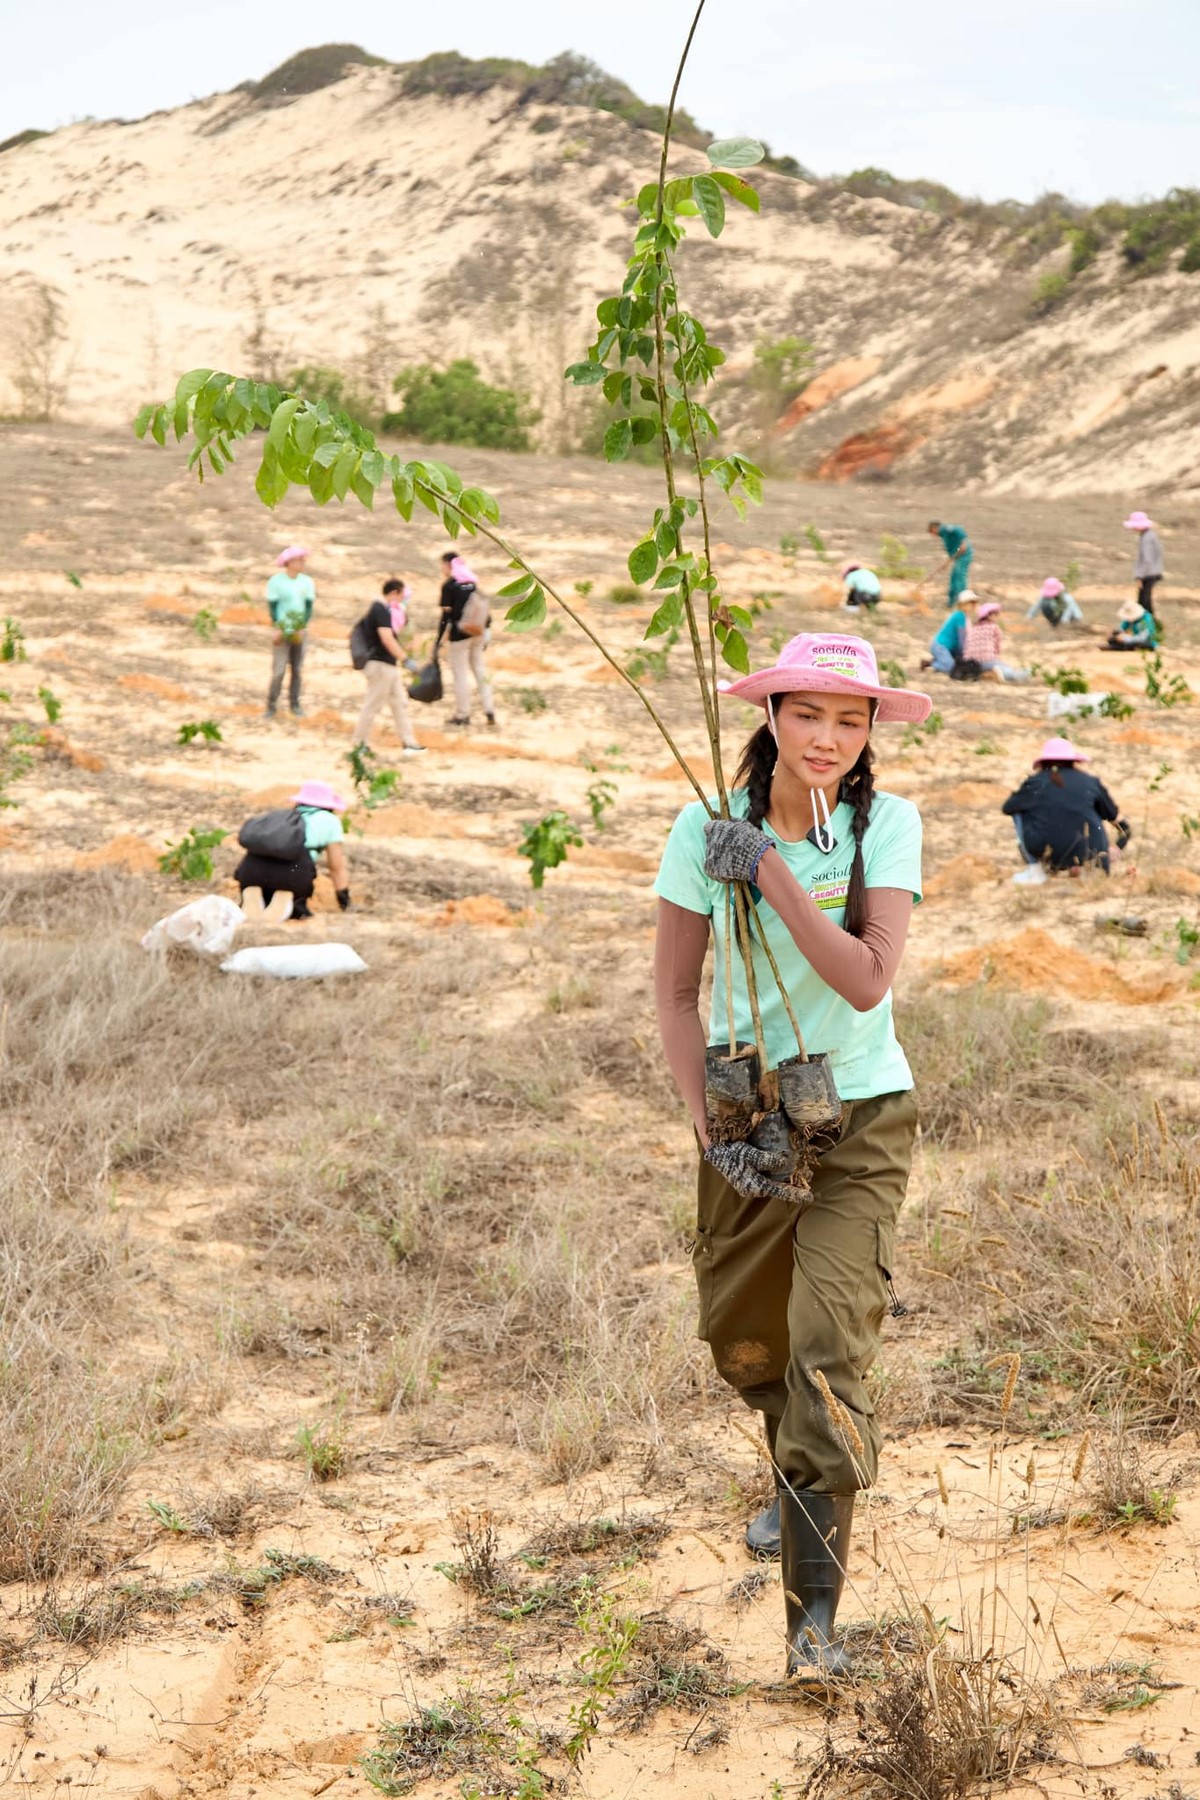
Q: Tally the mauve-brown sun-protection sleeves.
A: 2